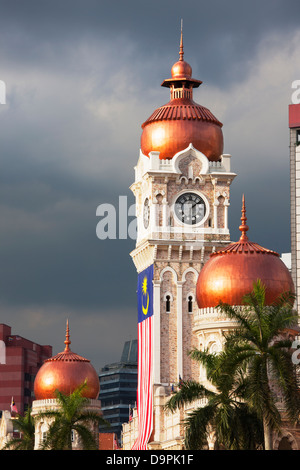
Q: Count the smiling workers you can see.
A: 0